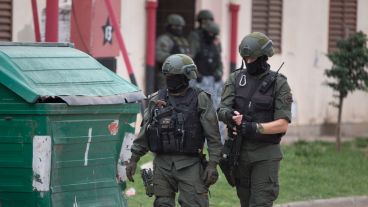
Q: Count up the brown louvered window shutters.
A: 3